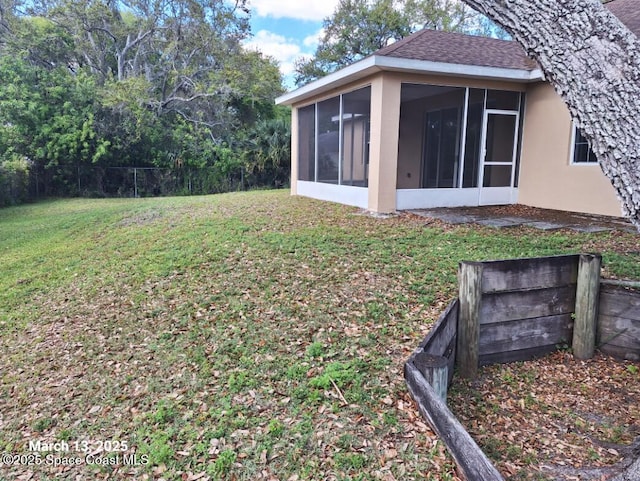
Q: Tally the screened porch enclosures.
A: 1